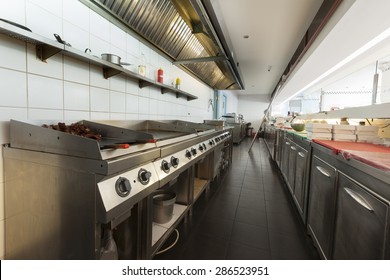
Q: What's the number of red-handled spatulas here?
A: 2